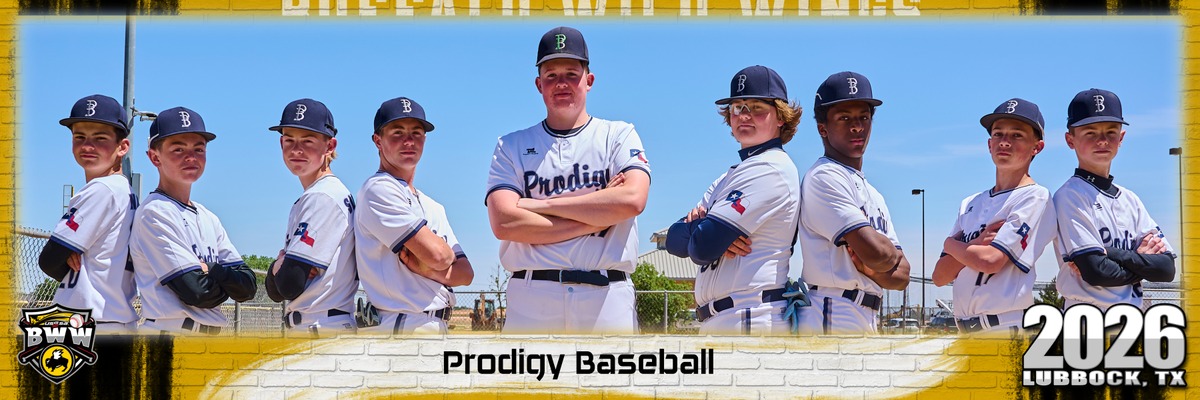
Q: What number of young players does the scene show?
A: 9